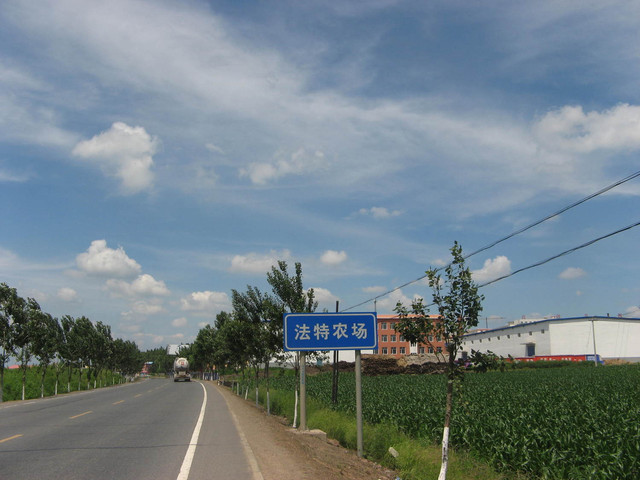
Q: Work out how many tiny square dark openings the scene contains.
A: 9